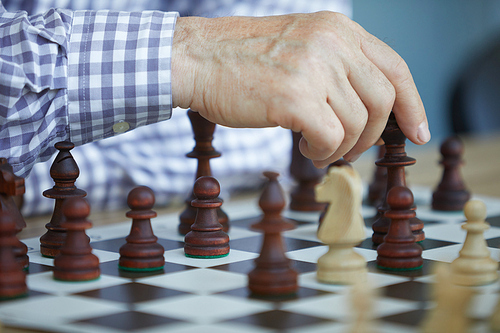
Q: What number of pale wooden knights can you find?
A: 1